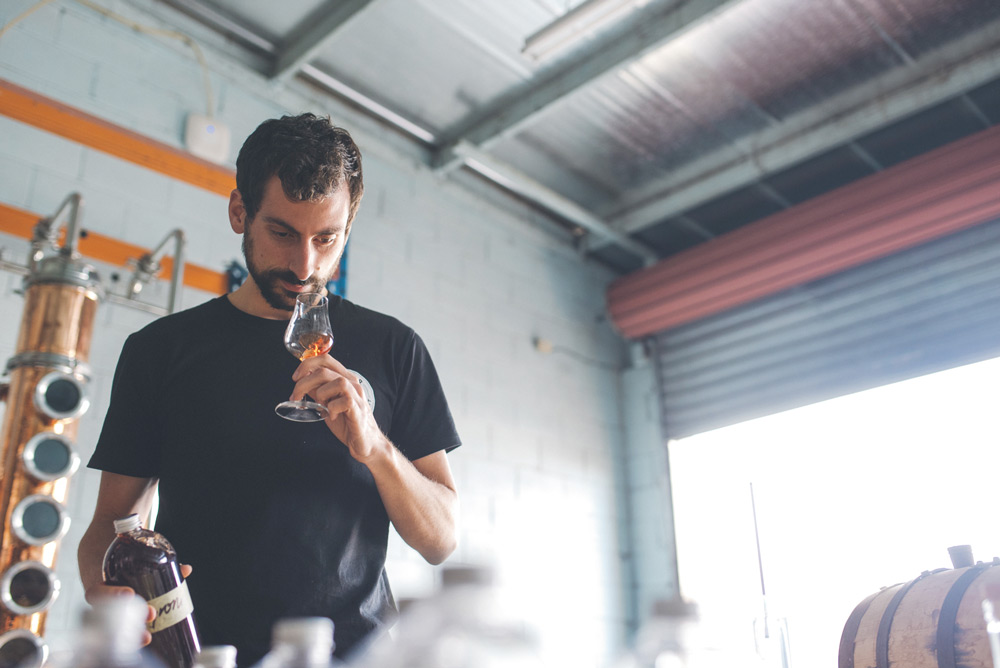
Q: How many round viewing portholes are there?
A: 5